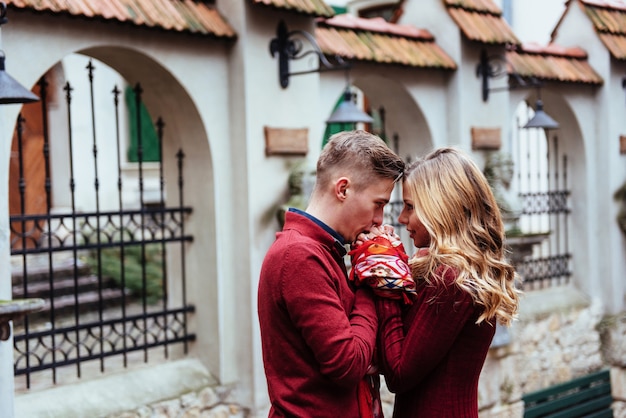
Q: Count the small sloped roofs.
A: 6